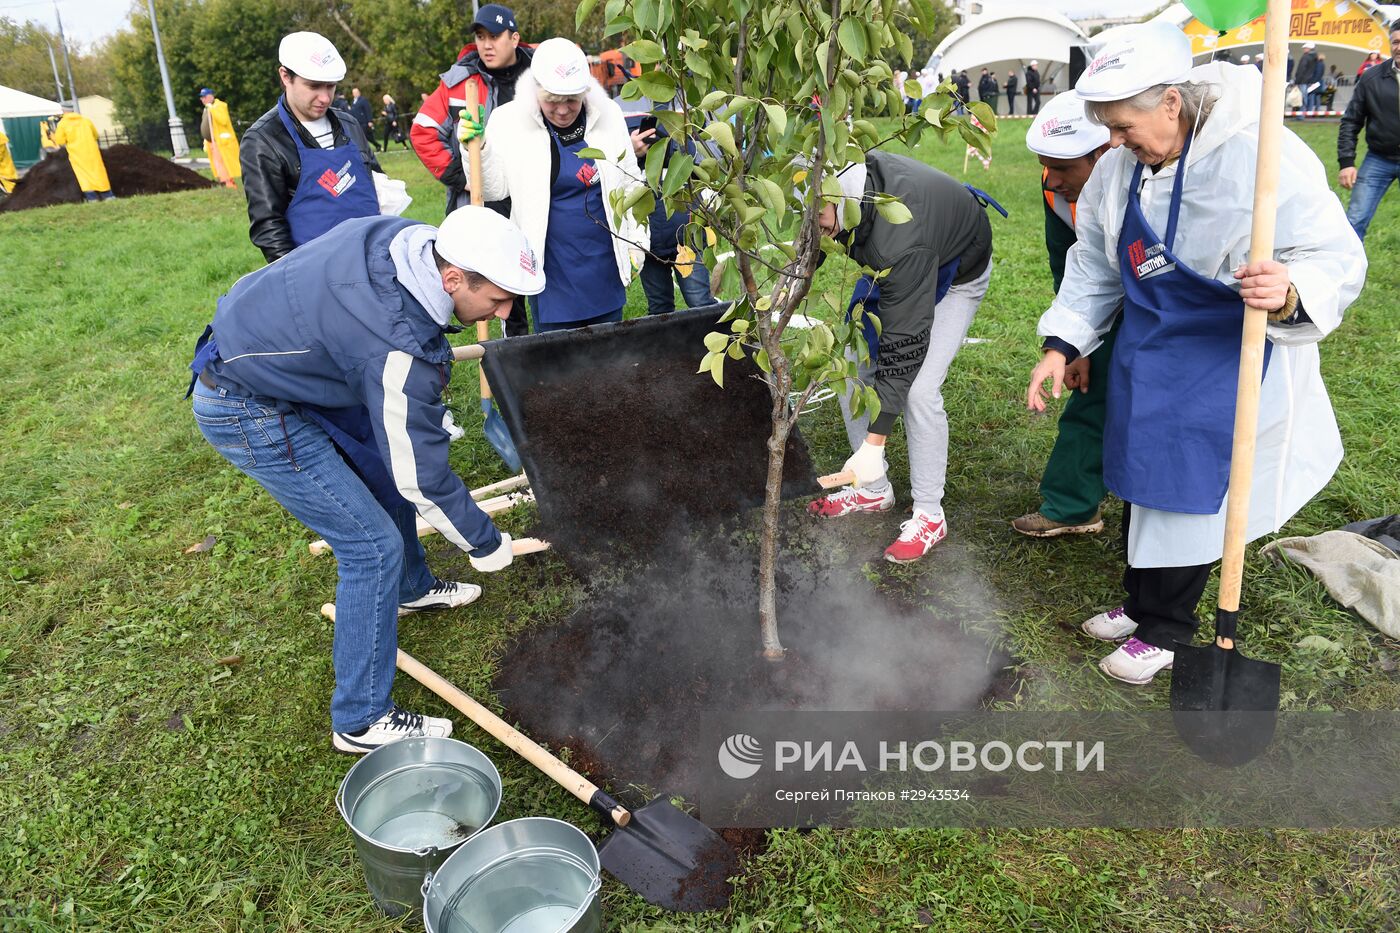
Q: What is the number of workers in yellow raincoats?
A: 3